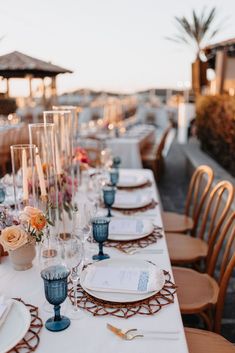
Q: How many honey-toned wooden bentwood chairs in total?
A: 4